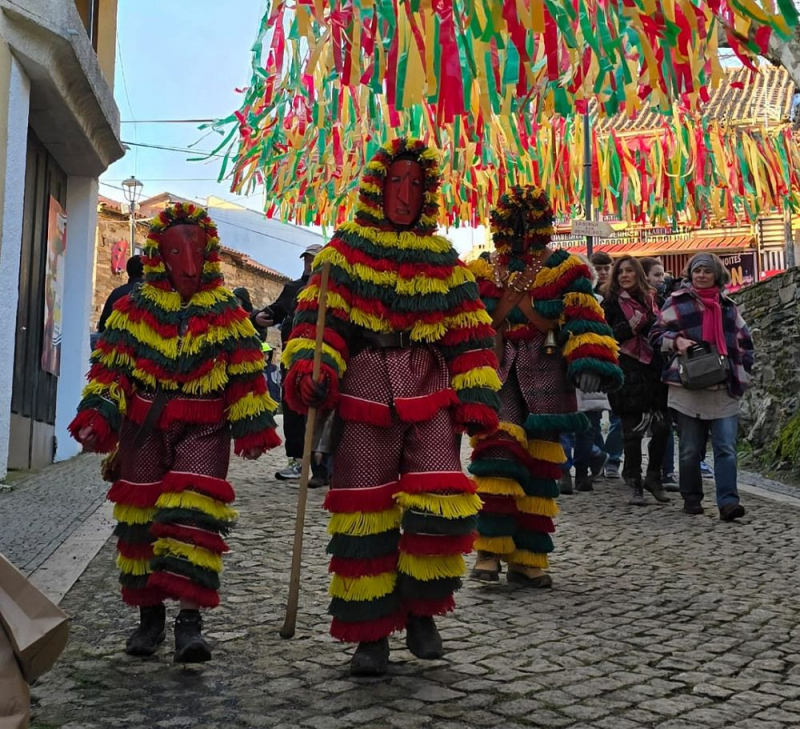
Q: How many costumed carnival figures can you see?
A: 3